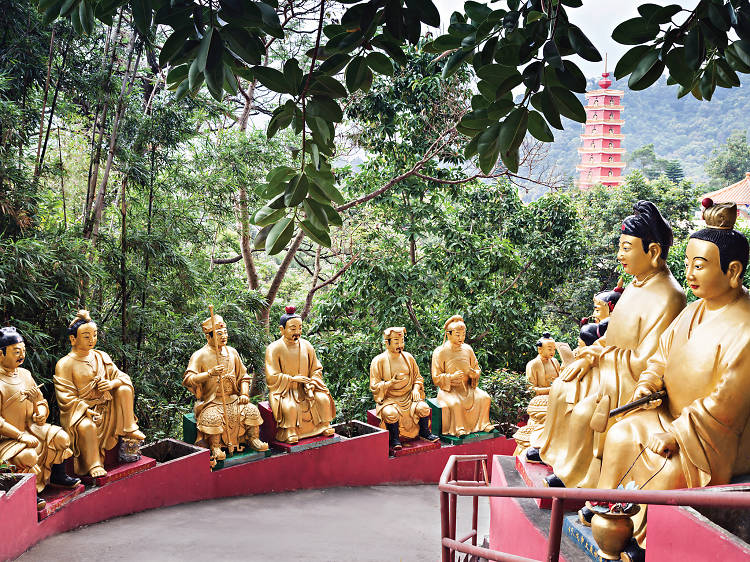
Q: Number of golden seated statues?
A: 11